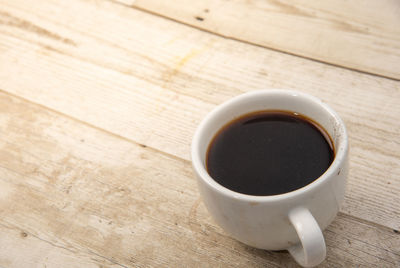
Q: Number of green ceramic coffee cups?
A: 0